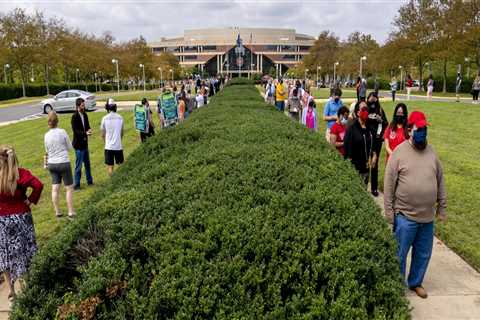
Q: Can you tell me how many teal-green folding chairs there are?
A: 2